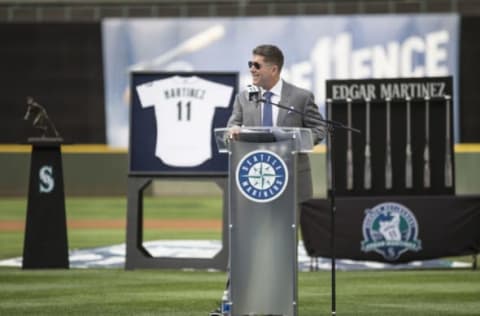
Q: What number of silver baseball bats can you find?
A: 7